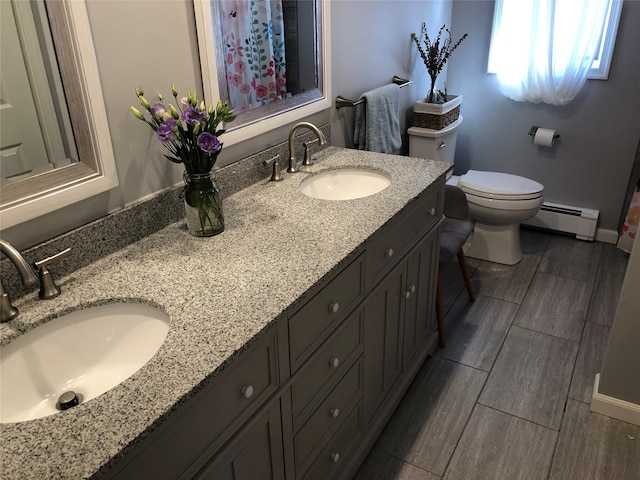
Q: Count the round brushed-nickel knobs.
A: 9